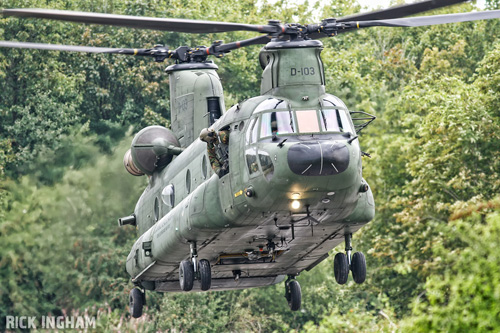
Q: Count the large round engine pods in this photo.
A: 1